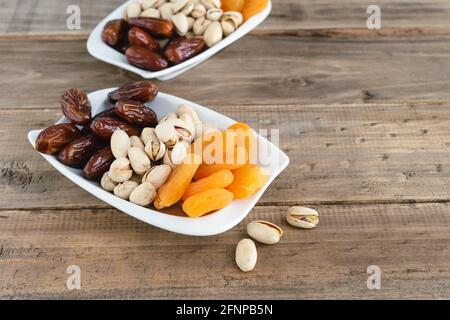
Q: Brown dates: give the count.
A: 13